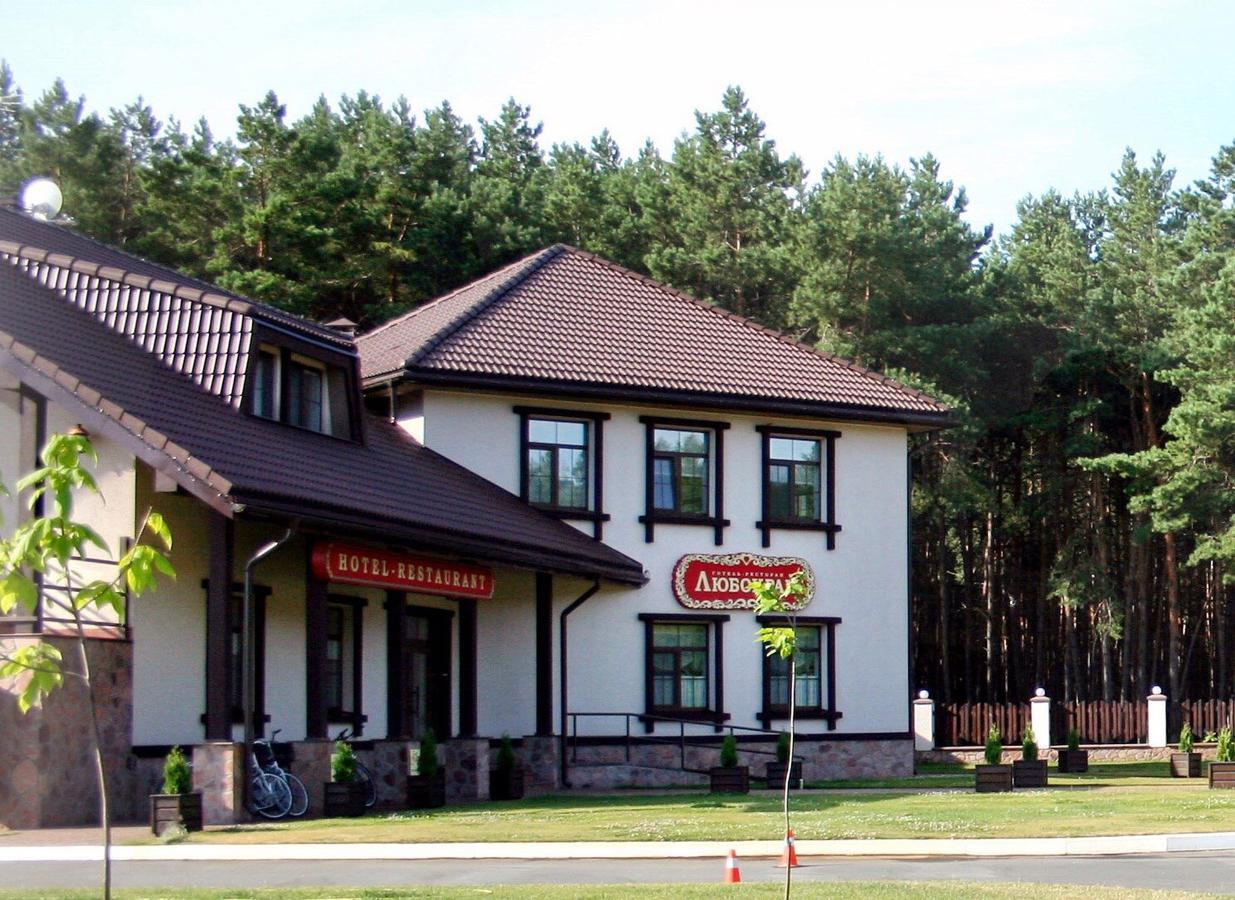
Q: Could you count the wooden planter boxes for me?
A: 11